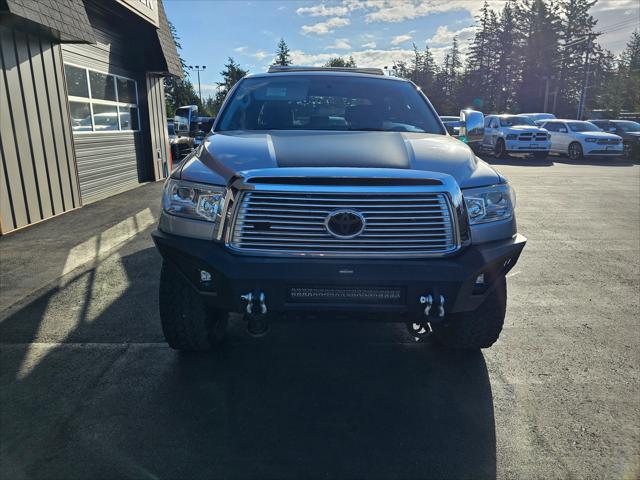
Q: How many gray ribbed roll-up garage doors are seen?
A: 1